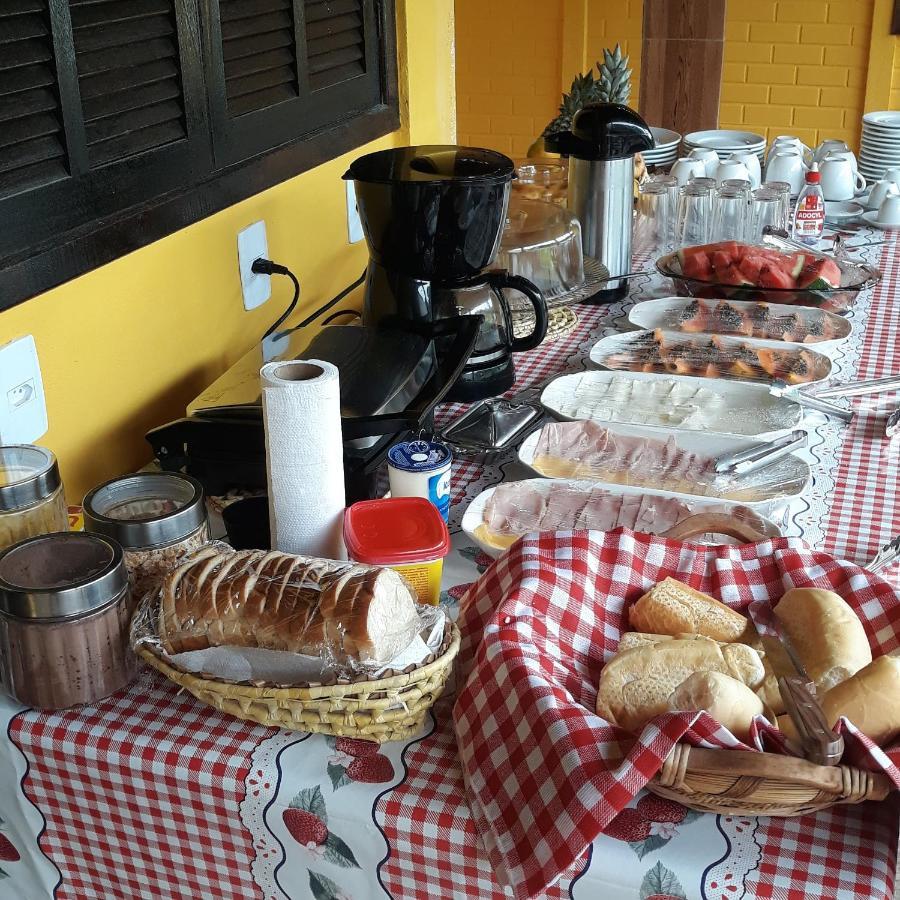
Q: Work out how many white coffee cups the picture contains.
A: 13